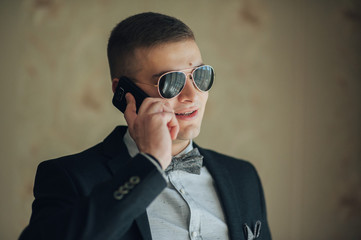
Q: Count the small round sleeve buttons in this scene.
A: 4